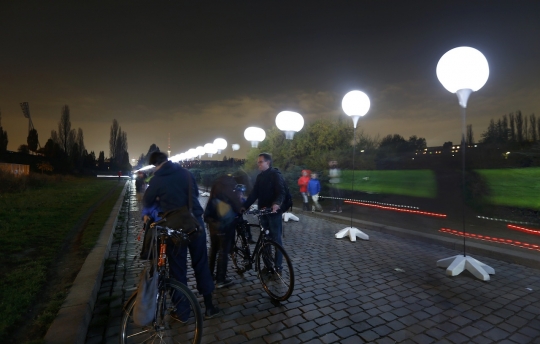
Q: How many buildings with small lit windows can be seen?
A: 1